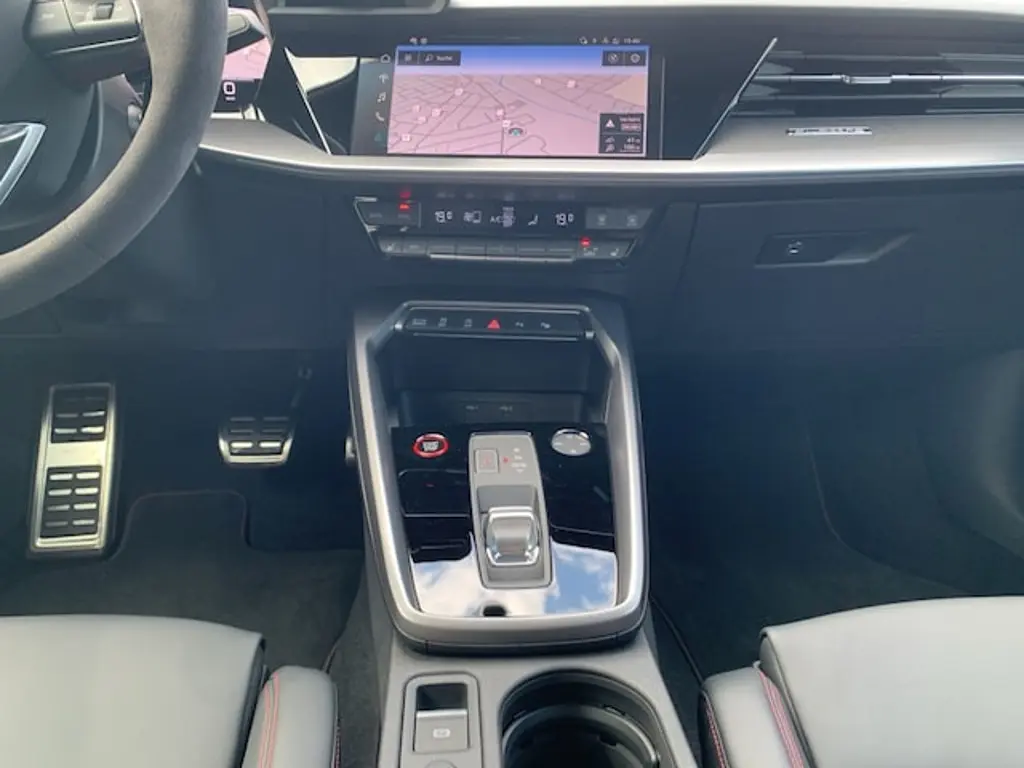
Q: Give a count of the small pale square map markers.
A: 9